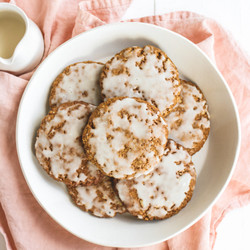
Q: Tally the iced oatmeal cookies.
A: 7